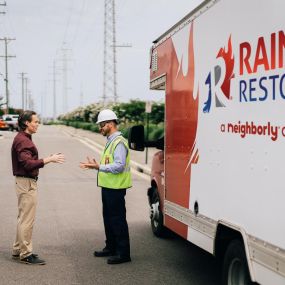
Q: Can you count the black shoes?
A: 4